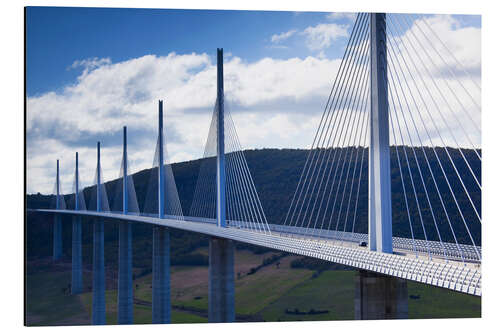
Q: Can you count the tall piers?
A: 7